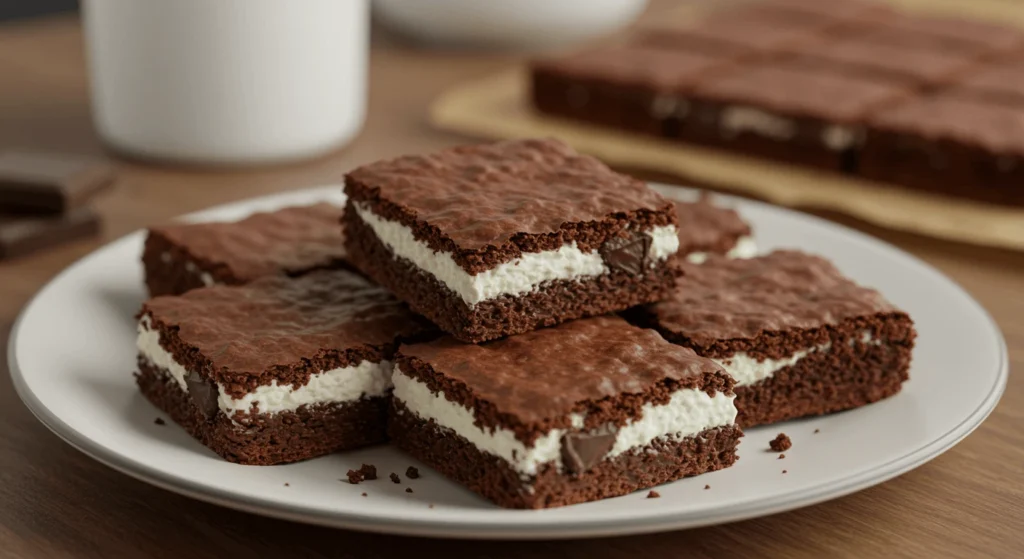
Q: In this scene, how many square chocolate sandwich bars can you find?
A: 6